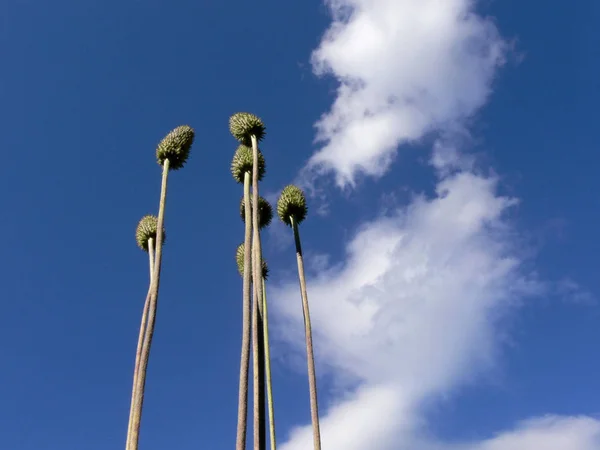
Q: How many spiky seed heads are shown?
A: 7